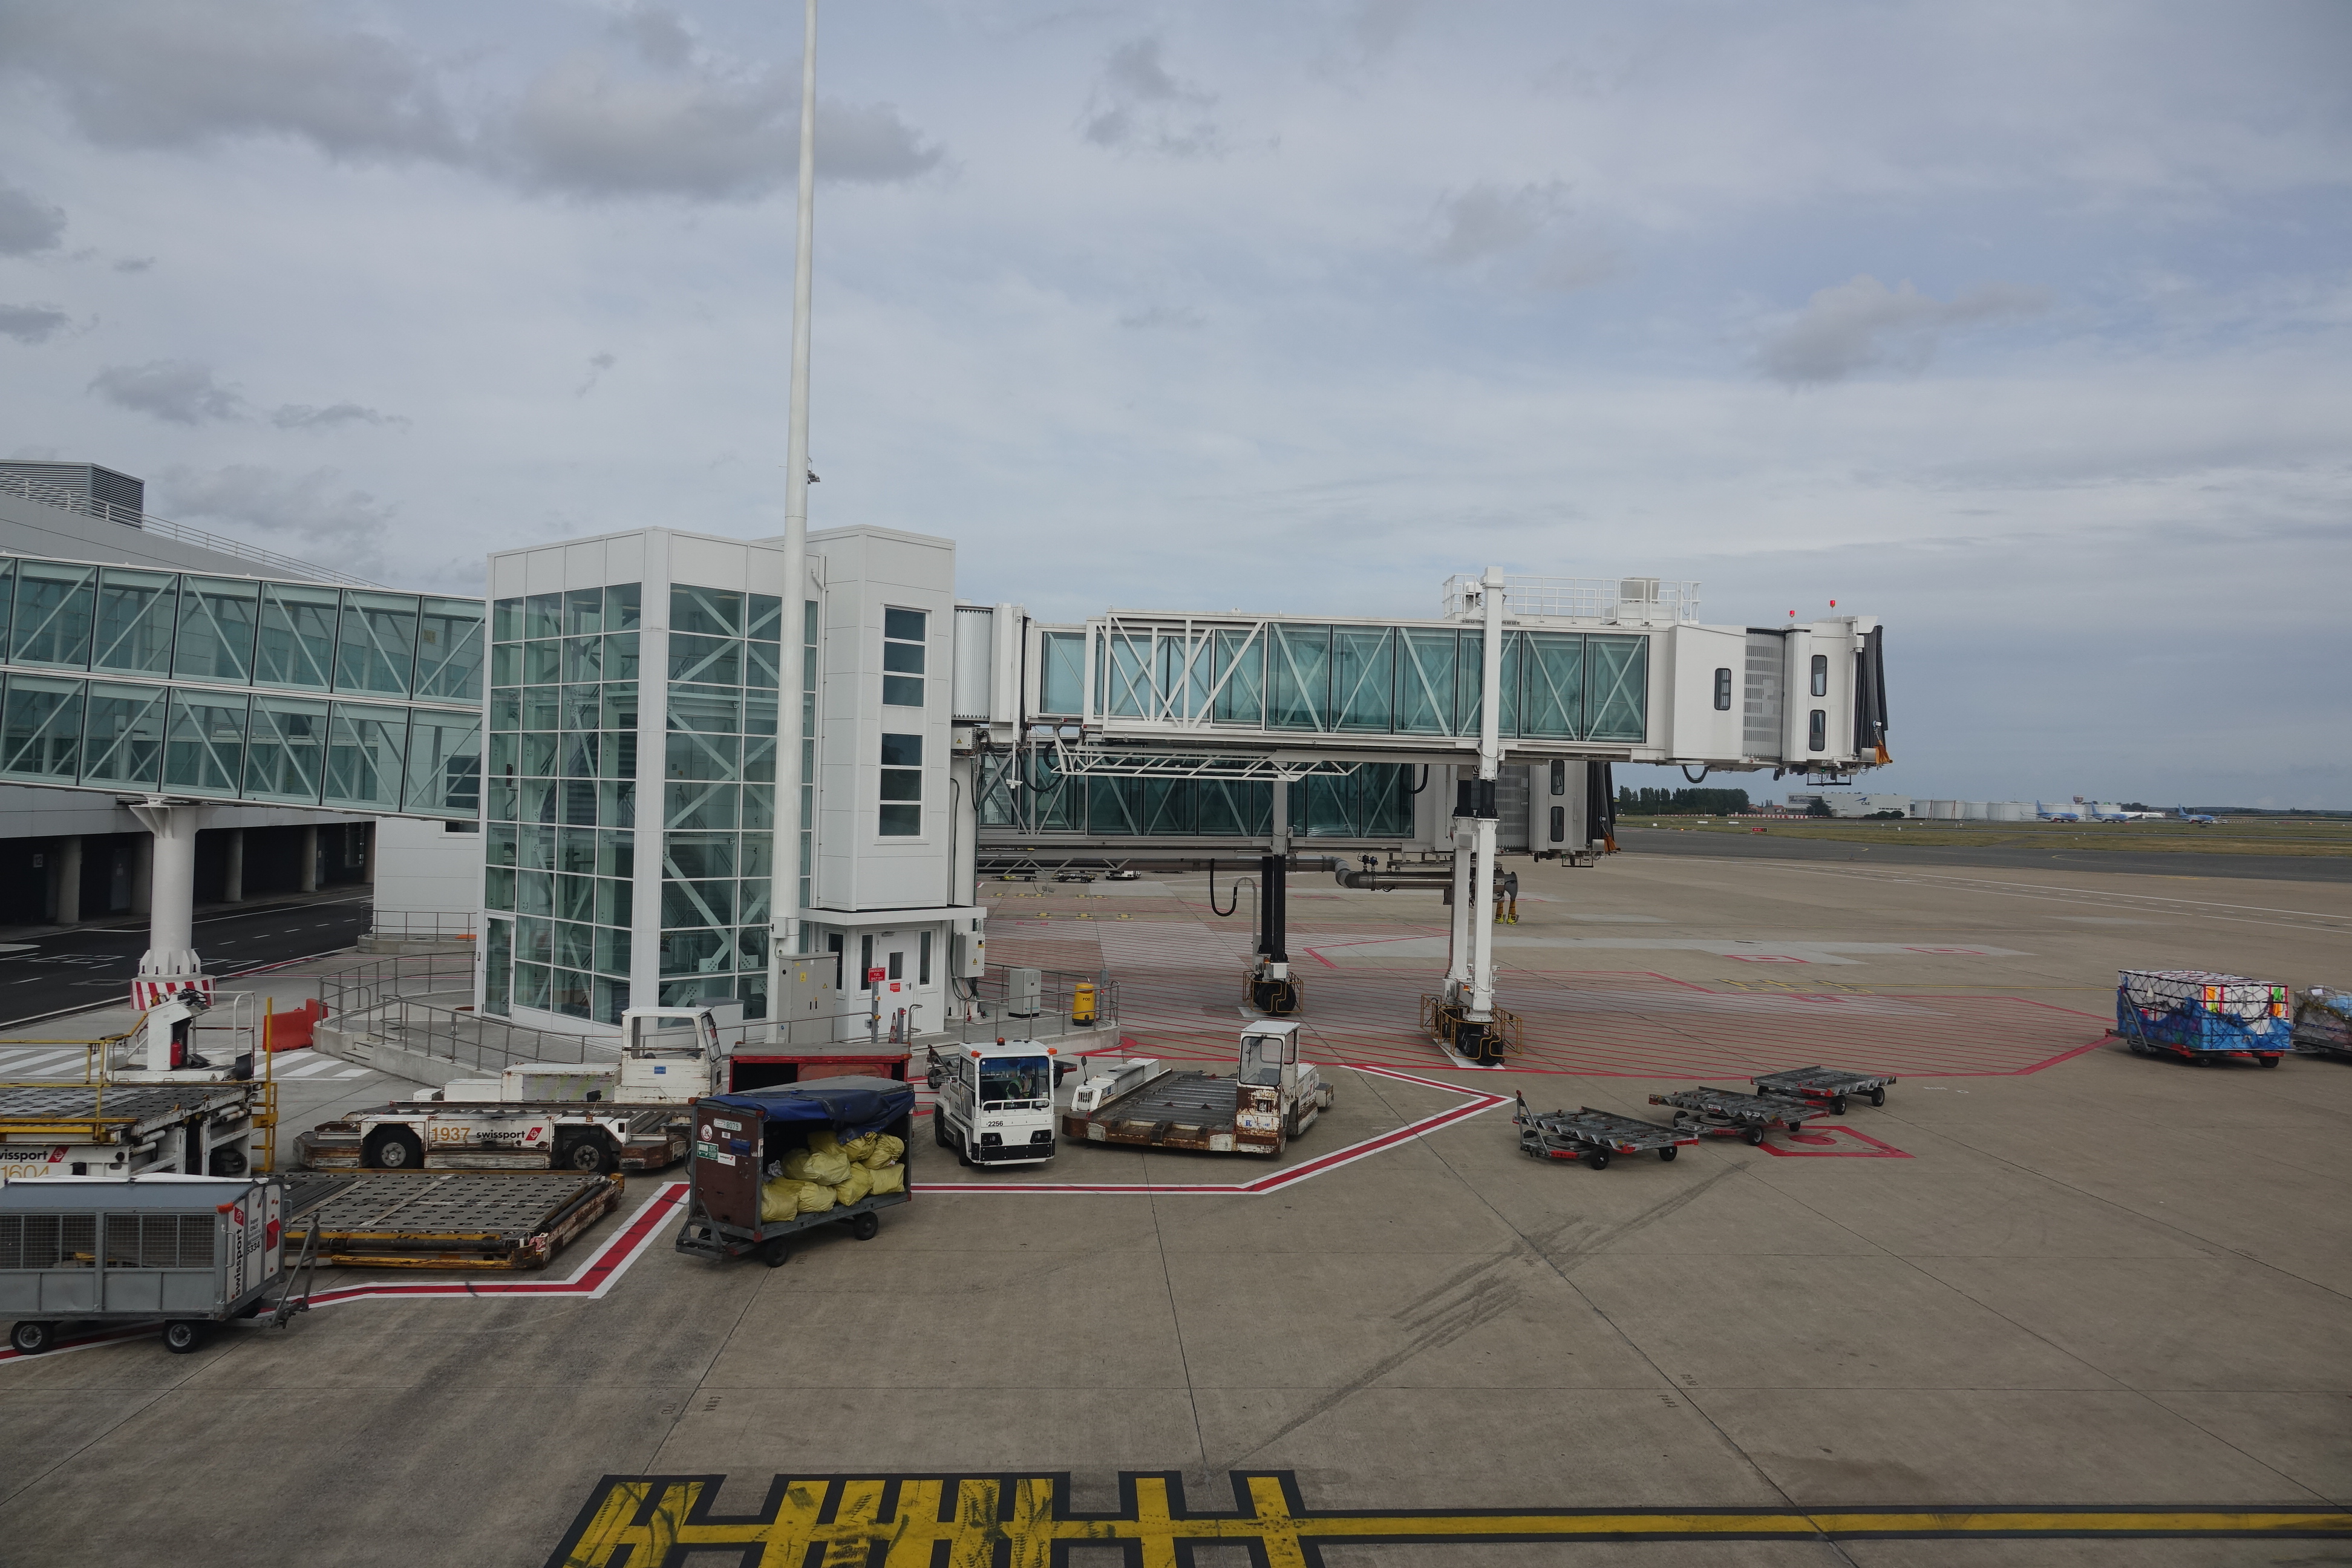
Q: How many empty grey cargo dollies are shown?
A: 3